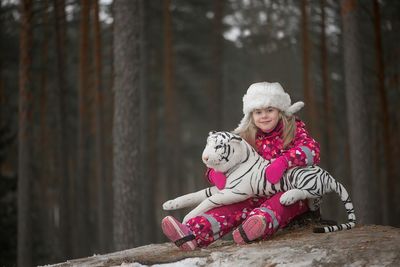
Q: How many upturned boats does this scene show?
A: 0